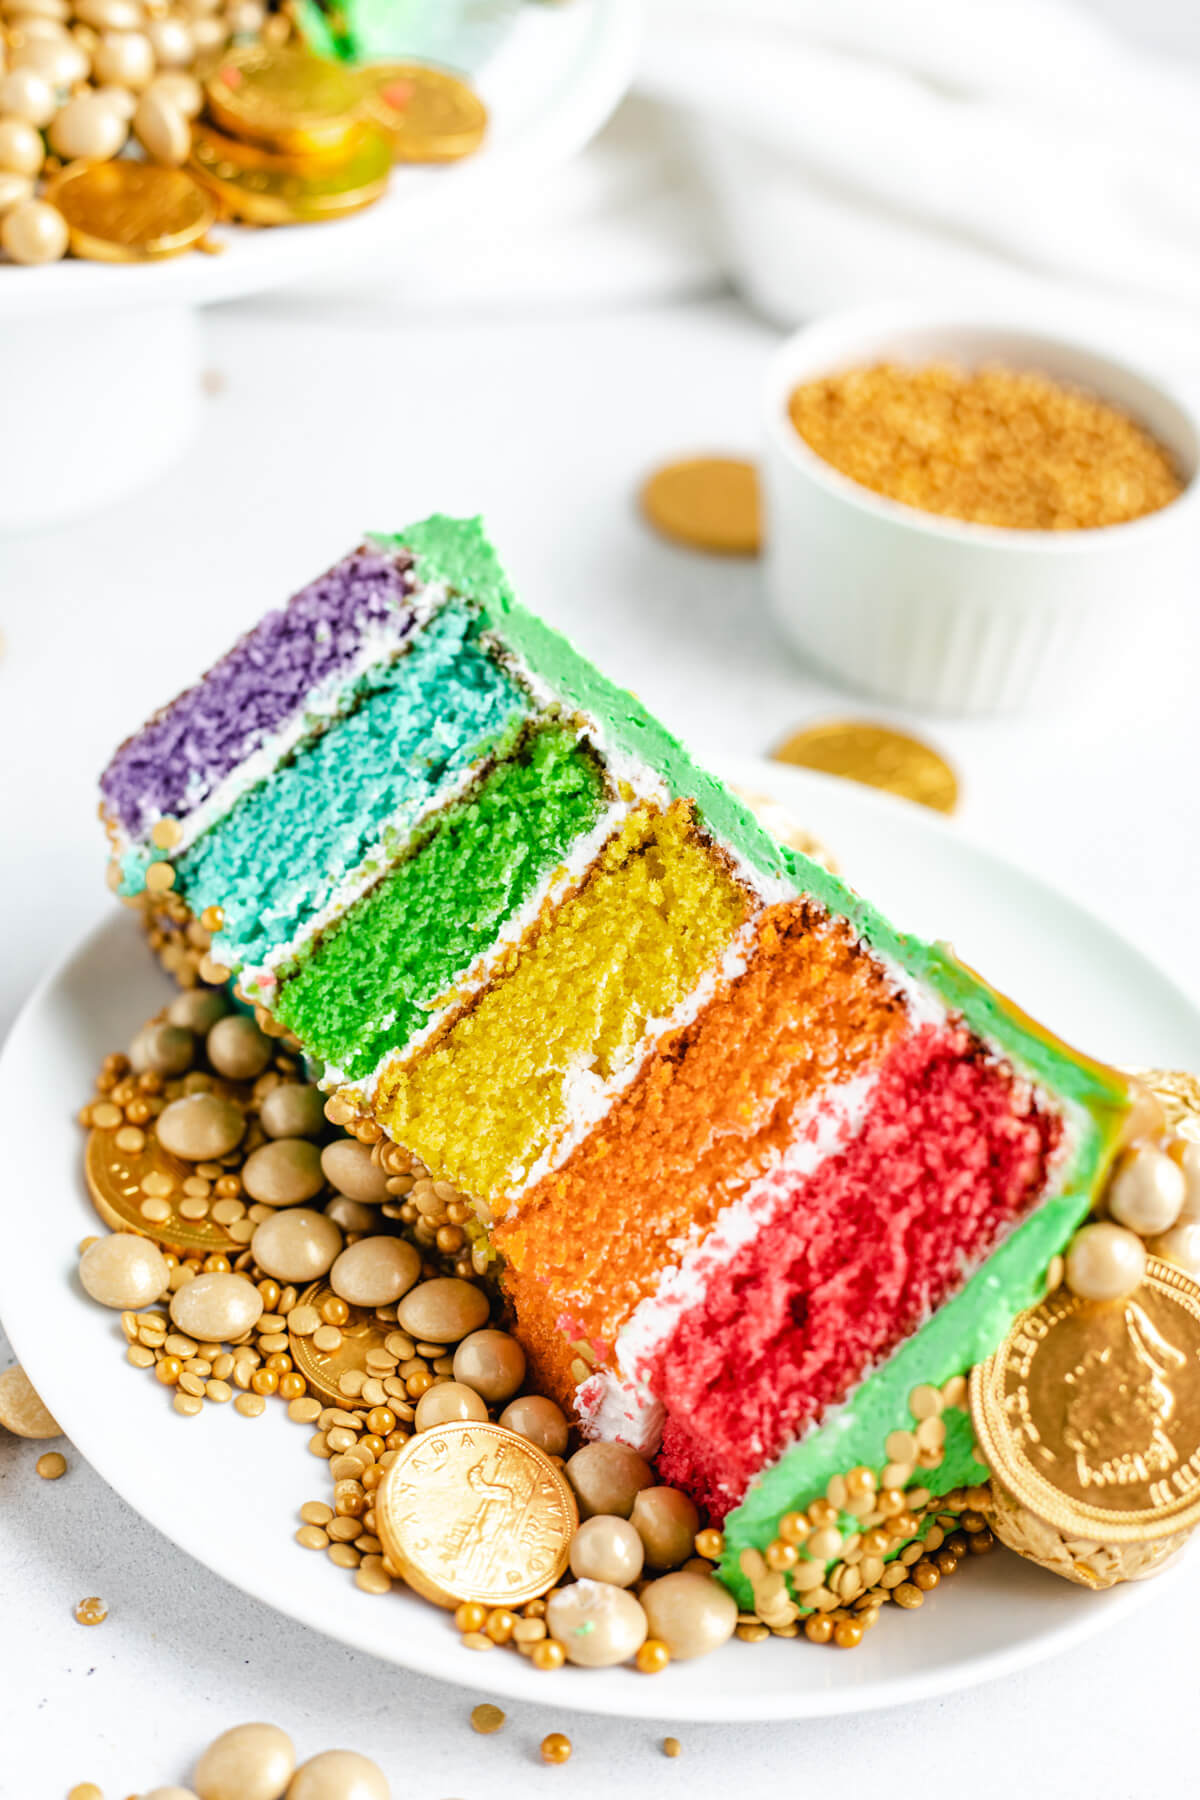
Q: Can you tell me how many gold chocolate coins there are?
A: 11